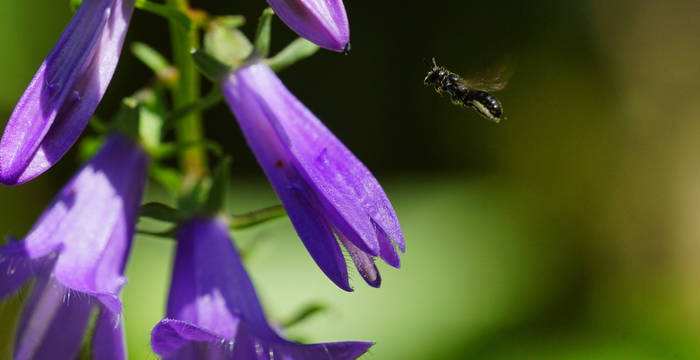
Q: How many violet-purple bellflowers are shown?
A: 5